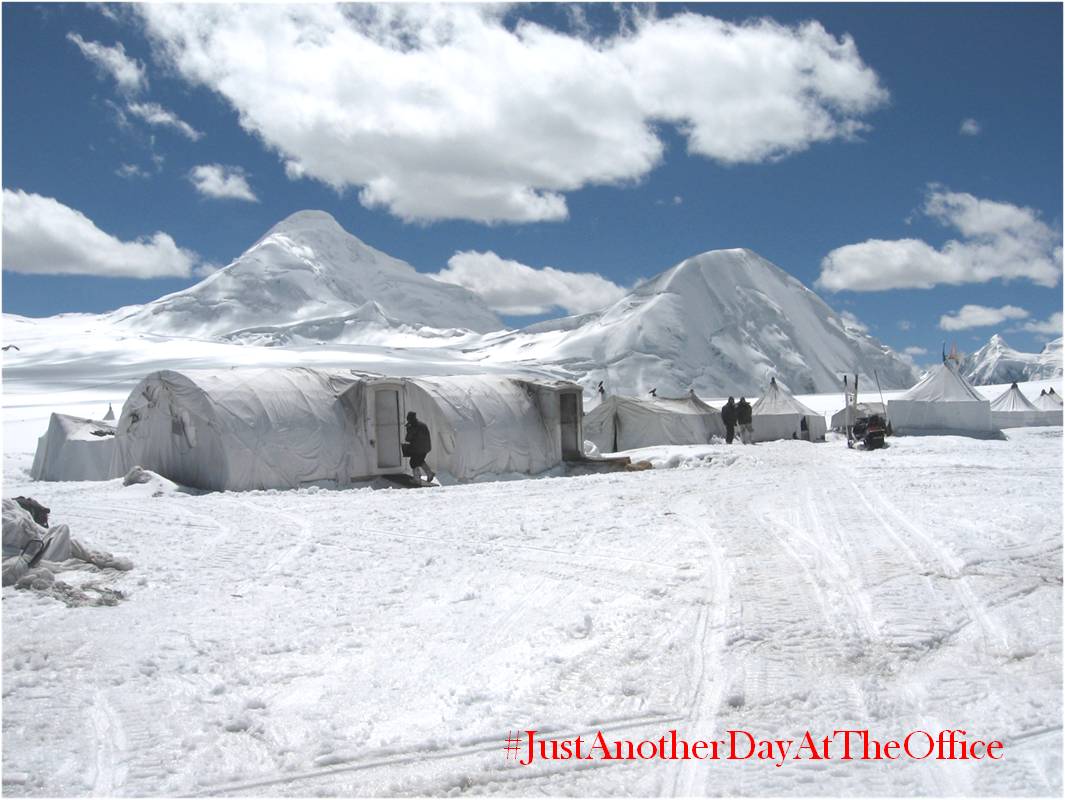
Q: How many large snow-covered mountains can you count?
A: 2